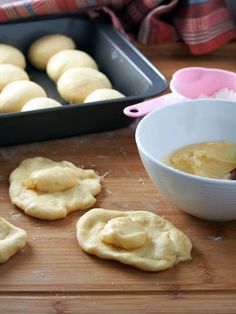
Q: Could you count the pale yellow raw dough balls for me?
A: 8